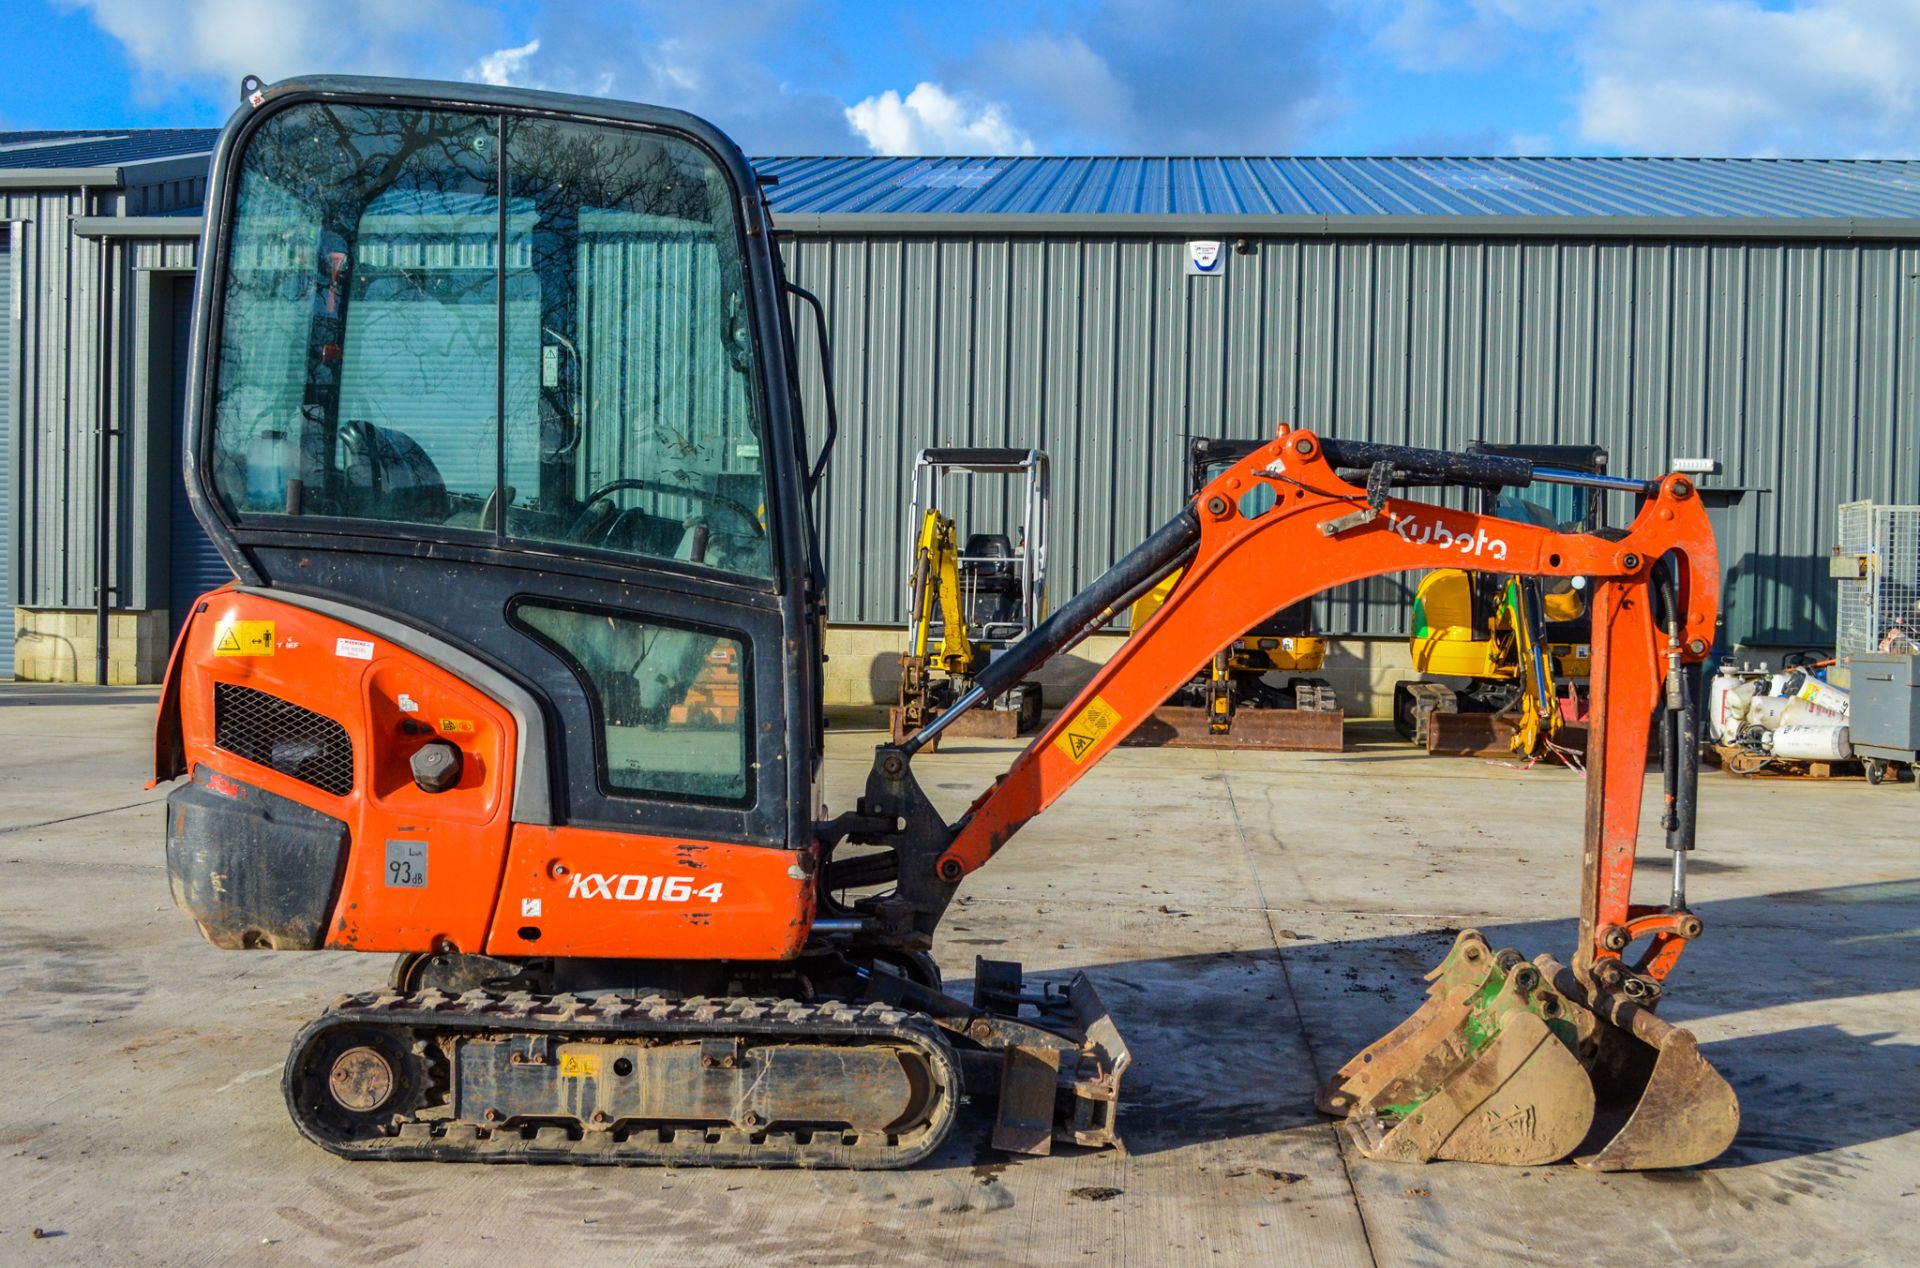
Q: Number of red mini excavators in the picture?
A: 1